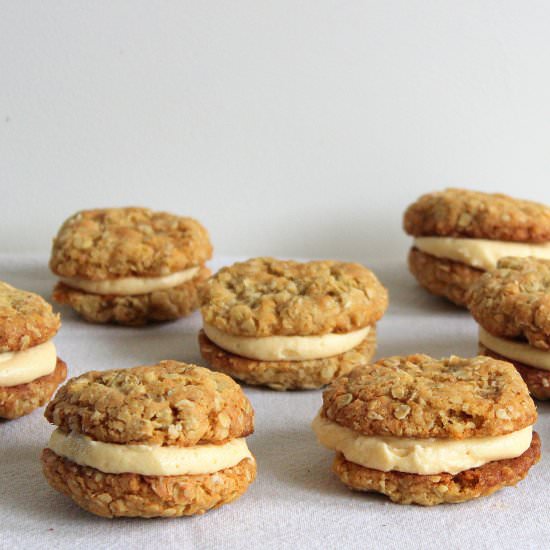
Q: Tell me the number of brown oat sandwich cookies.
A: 7